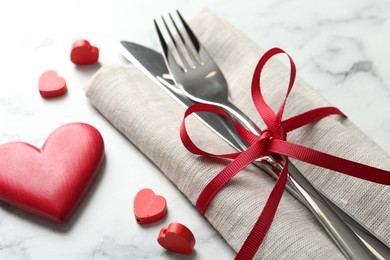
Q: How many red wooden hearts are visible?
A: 5